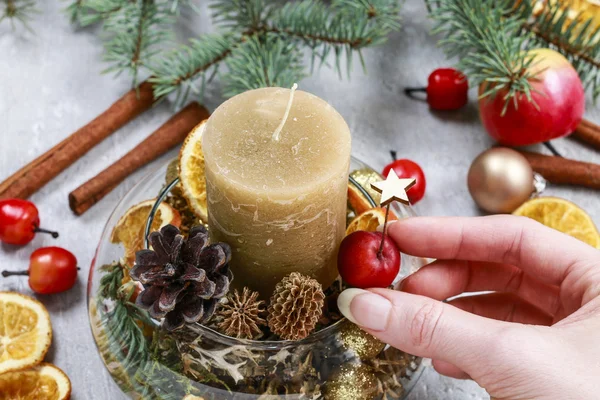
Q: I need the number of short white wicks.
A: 1